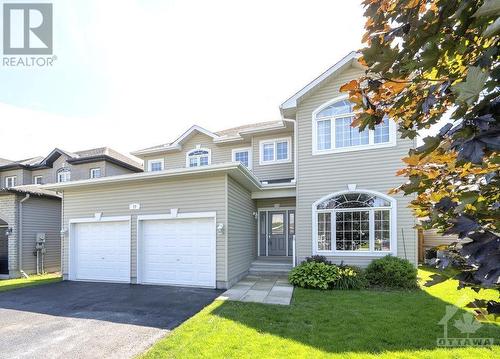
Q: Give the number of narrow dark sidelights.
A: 2